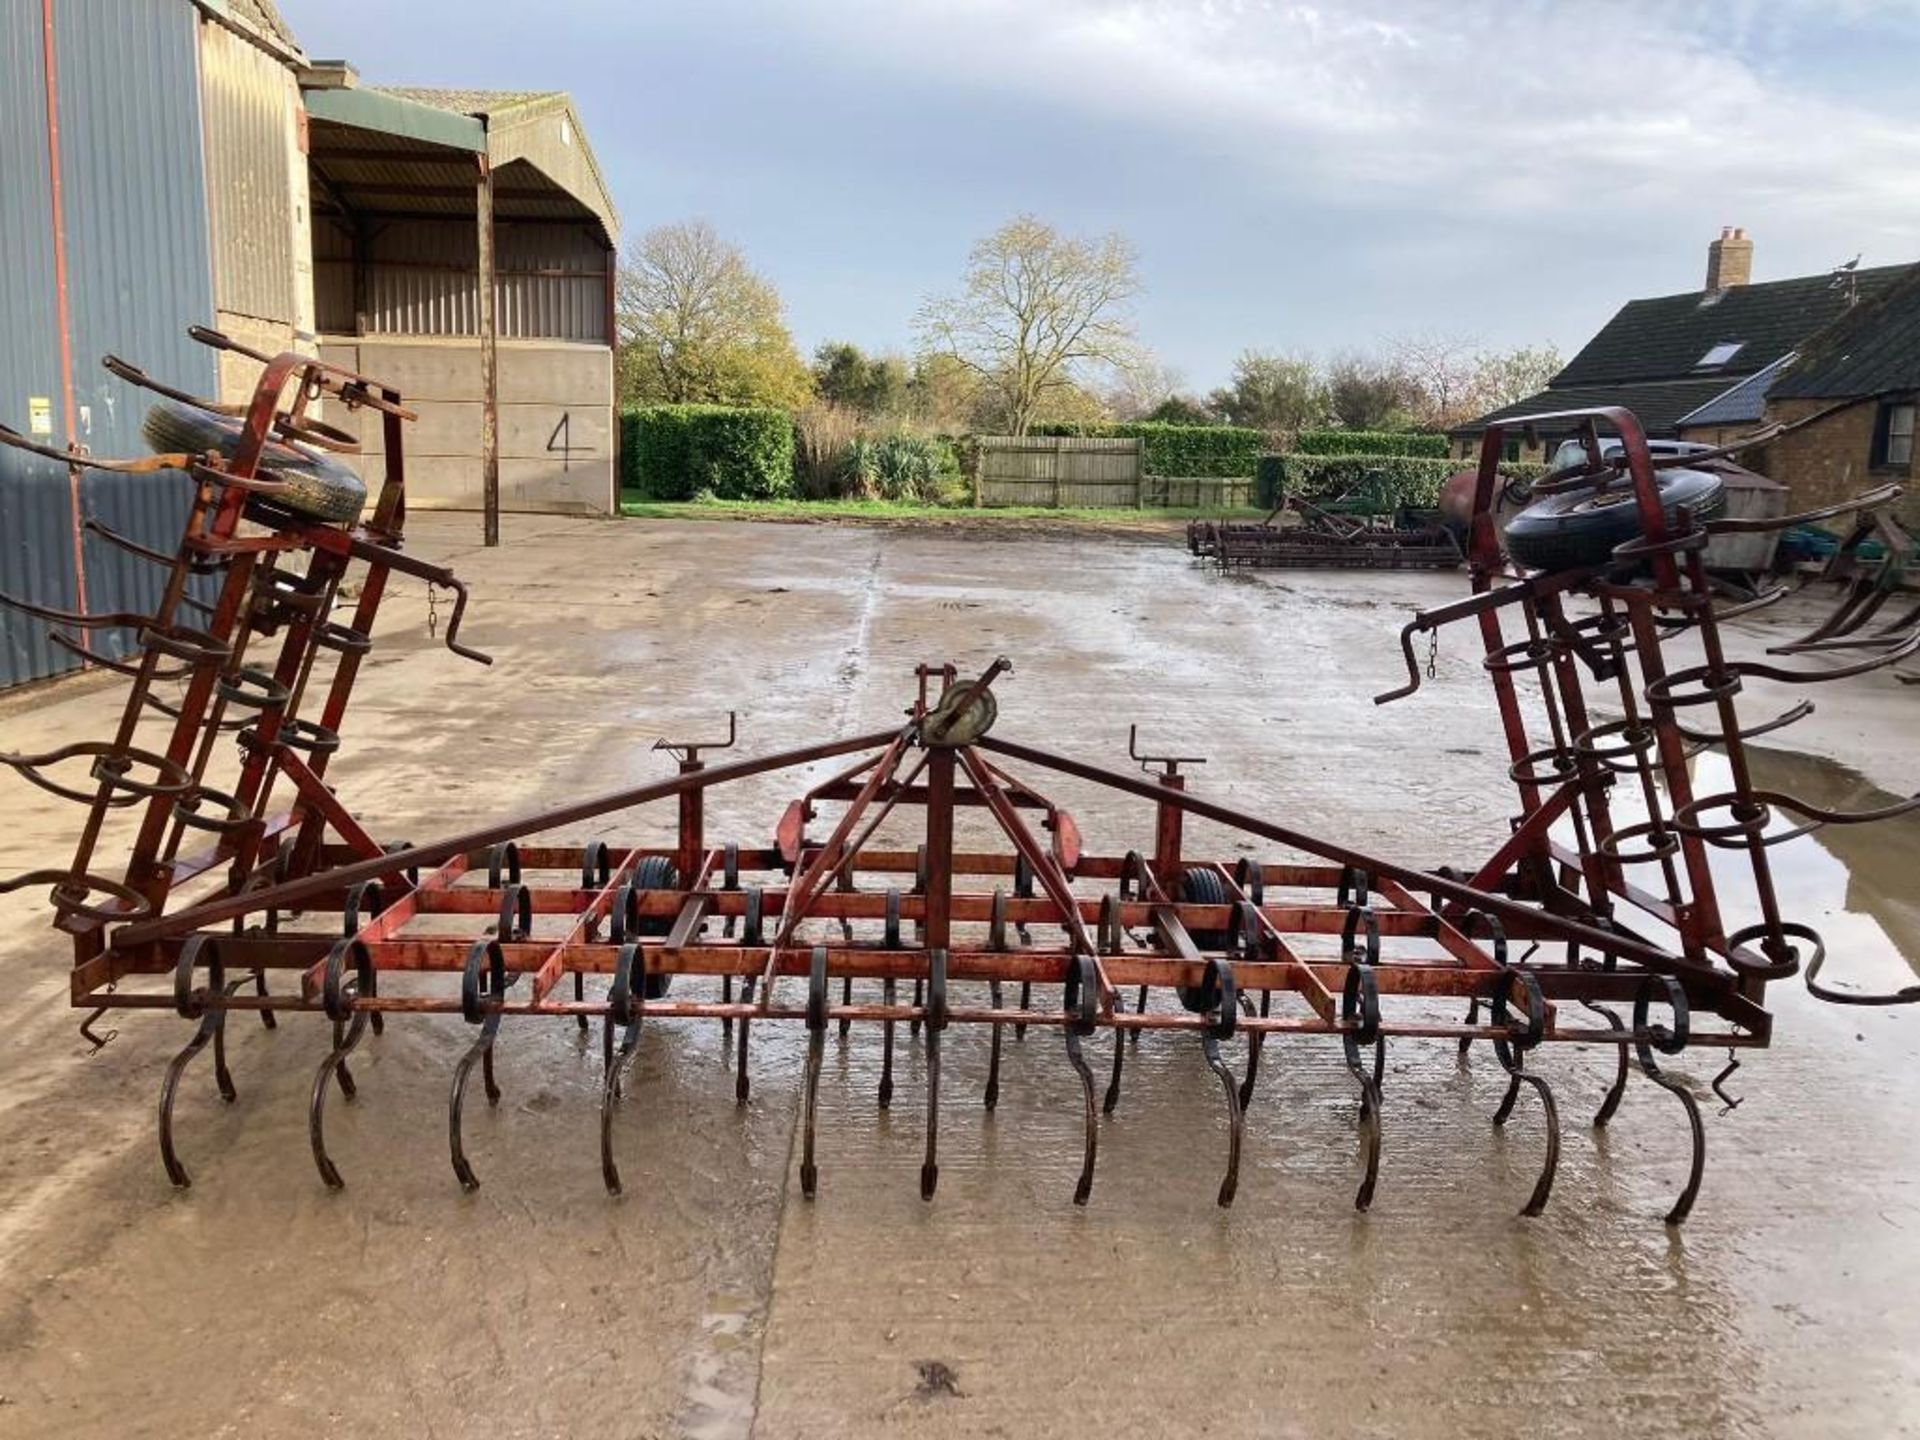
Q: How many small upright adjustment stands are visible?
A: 2